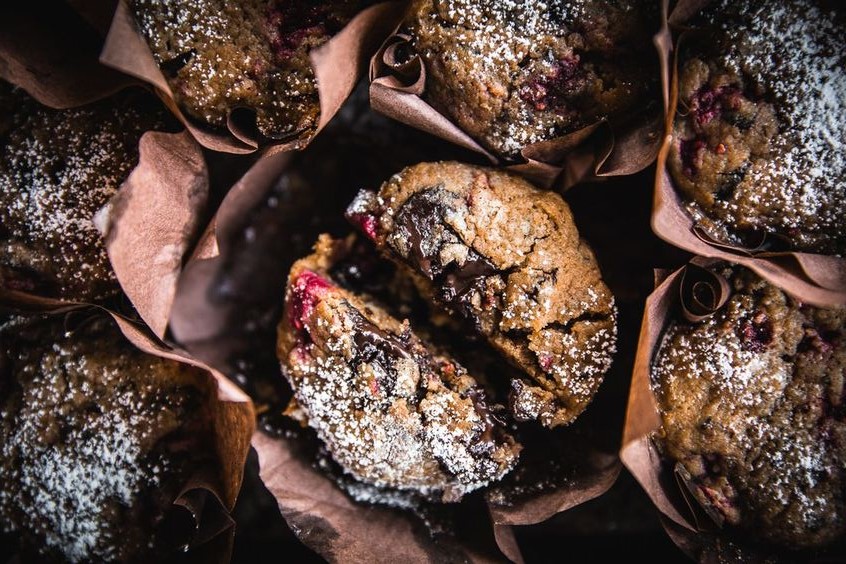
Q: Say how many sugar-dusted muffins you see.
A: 7